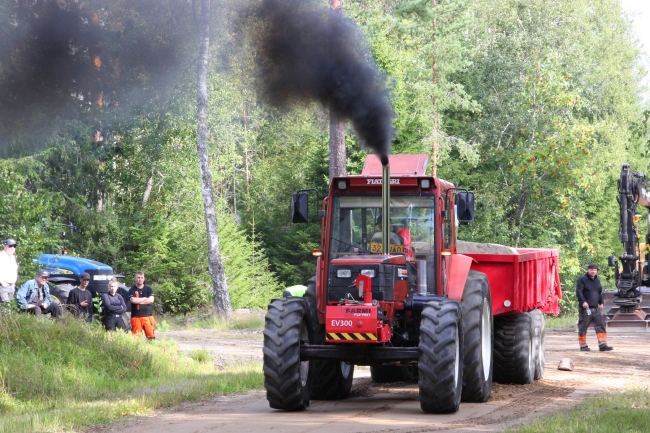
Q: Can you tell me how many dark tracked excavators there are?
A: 1